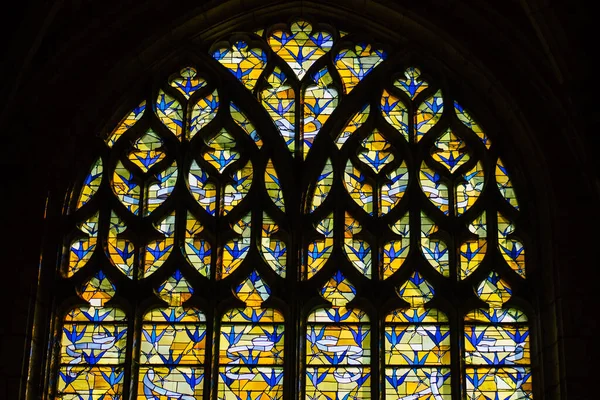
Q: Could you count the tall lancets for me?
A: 6